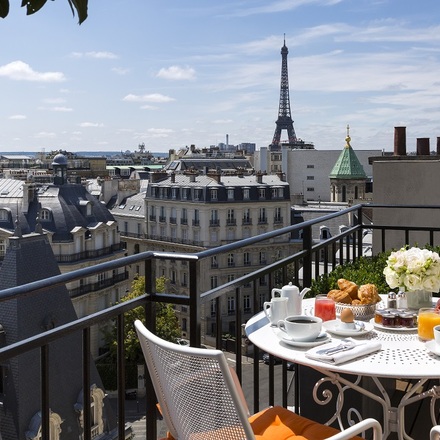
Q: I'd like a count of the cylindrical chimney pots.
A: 3